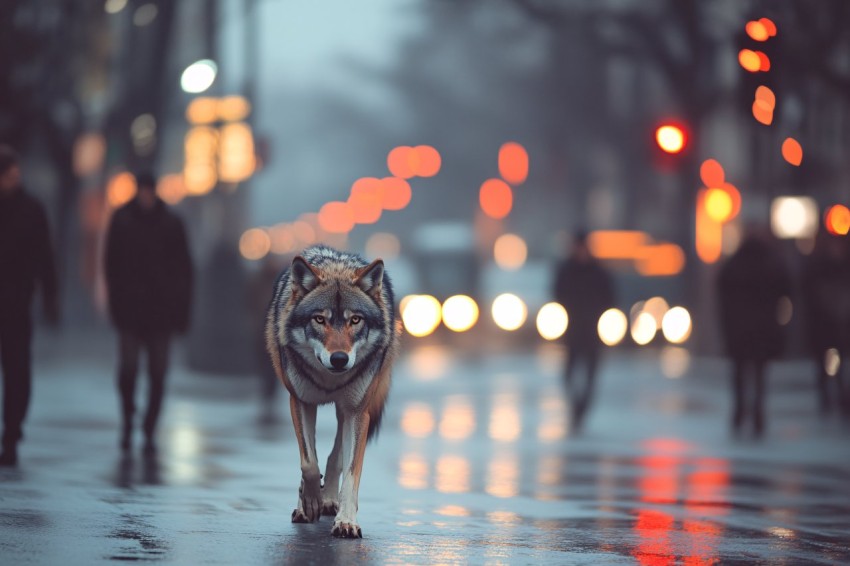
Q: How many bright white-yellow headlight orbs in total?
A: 7